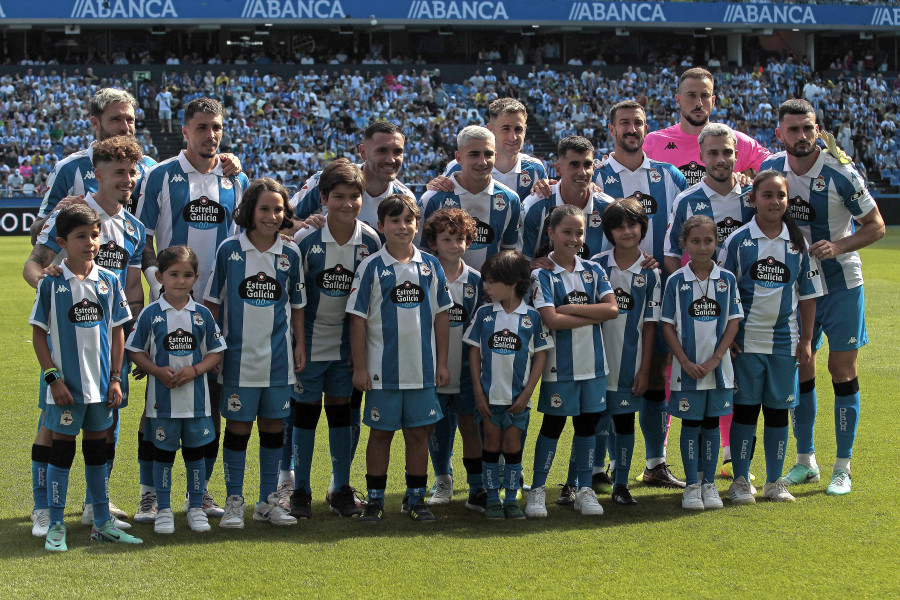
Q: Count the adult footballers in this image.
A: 11